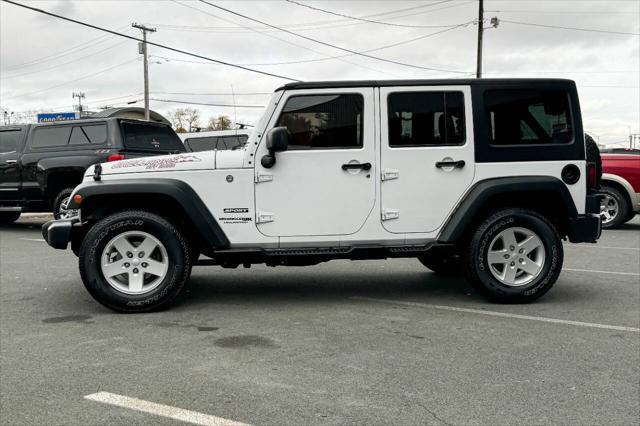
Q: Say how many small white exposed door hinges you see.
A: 4